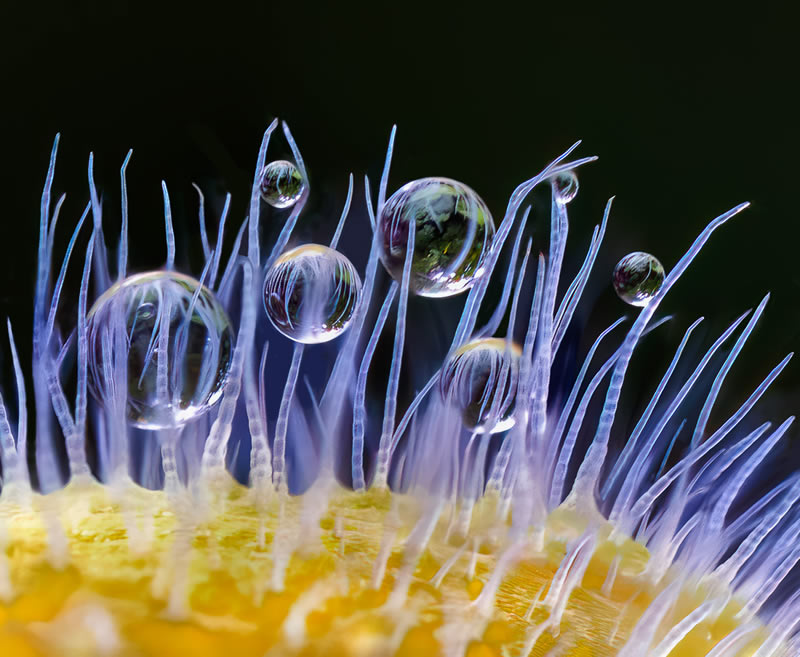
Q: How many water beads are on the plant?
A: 7